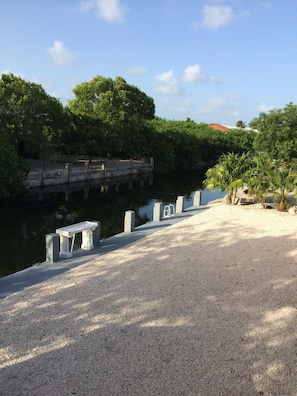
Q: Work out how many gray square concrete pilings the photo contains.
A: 6